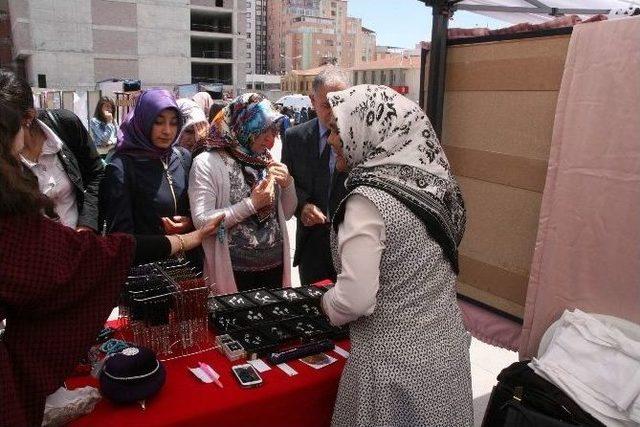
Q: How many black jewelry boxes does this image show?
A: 12